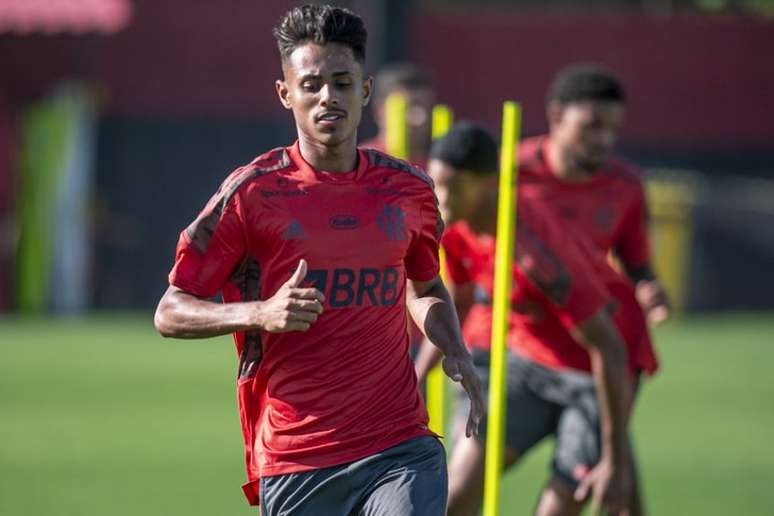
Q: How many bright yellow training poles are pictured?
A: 3